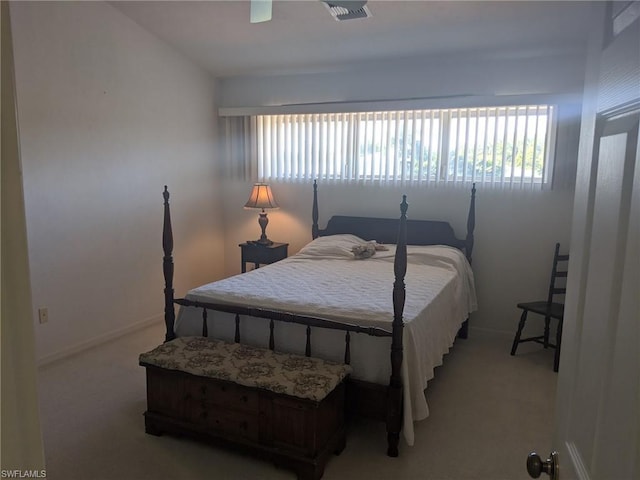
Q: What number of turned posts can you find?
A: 4